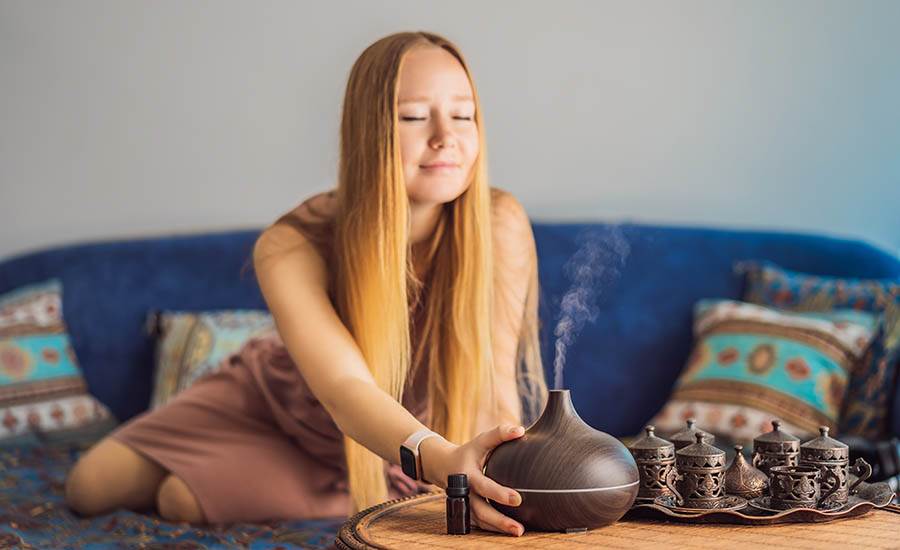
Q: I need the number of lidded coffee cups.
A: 5